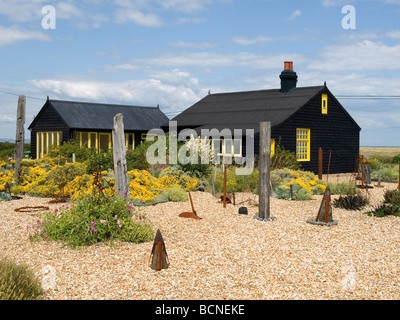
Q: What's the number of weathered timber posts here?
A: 3